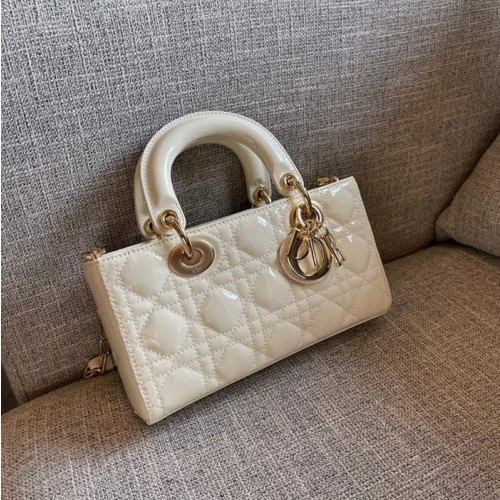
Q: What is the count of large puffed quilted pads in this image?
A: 12